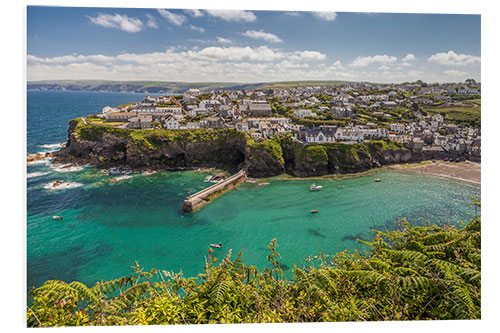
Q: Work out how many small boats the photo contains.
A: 6